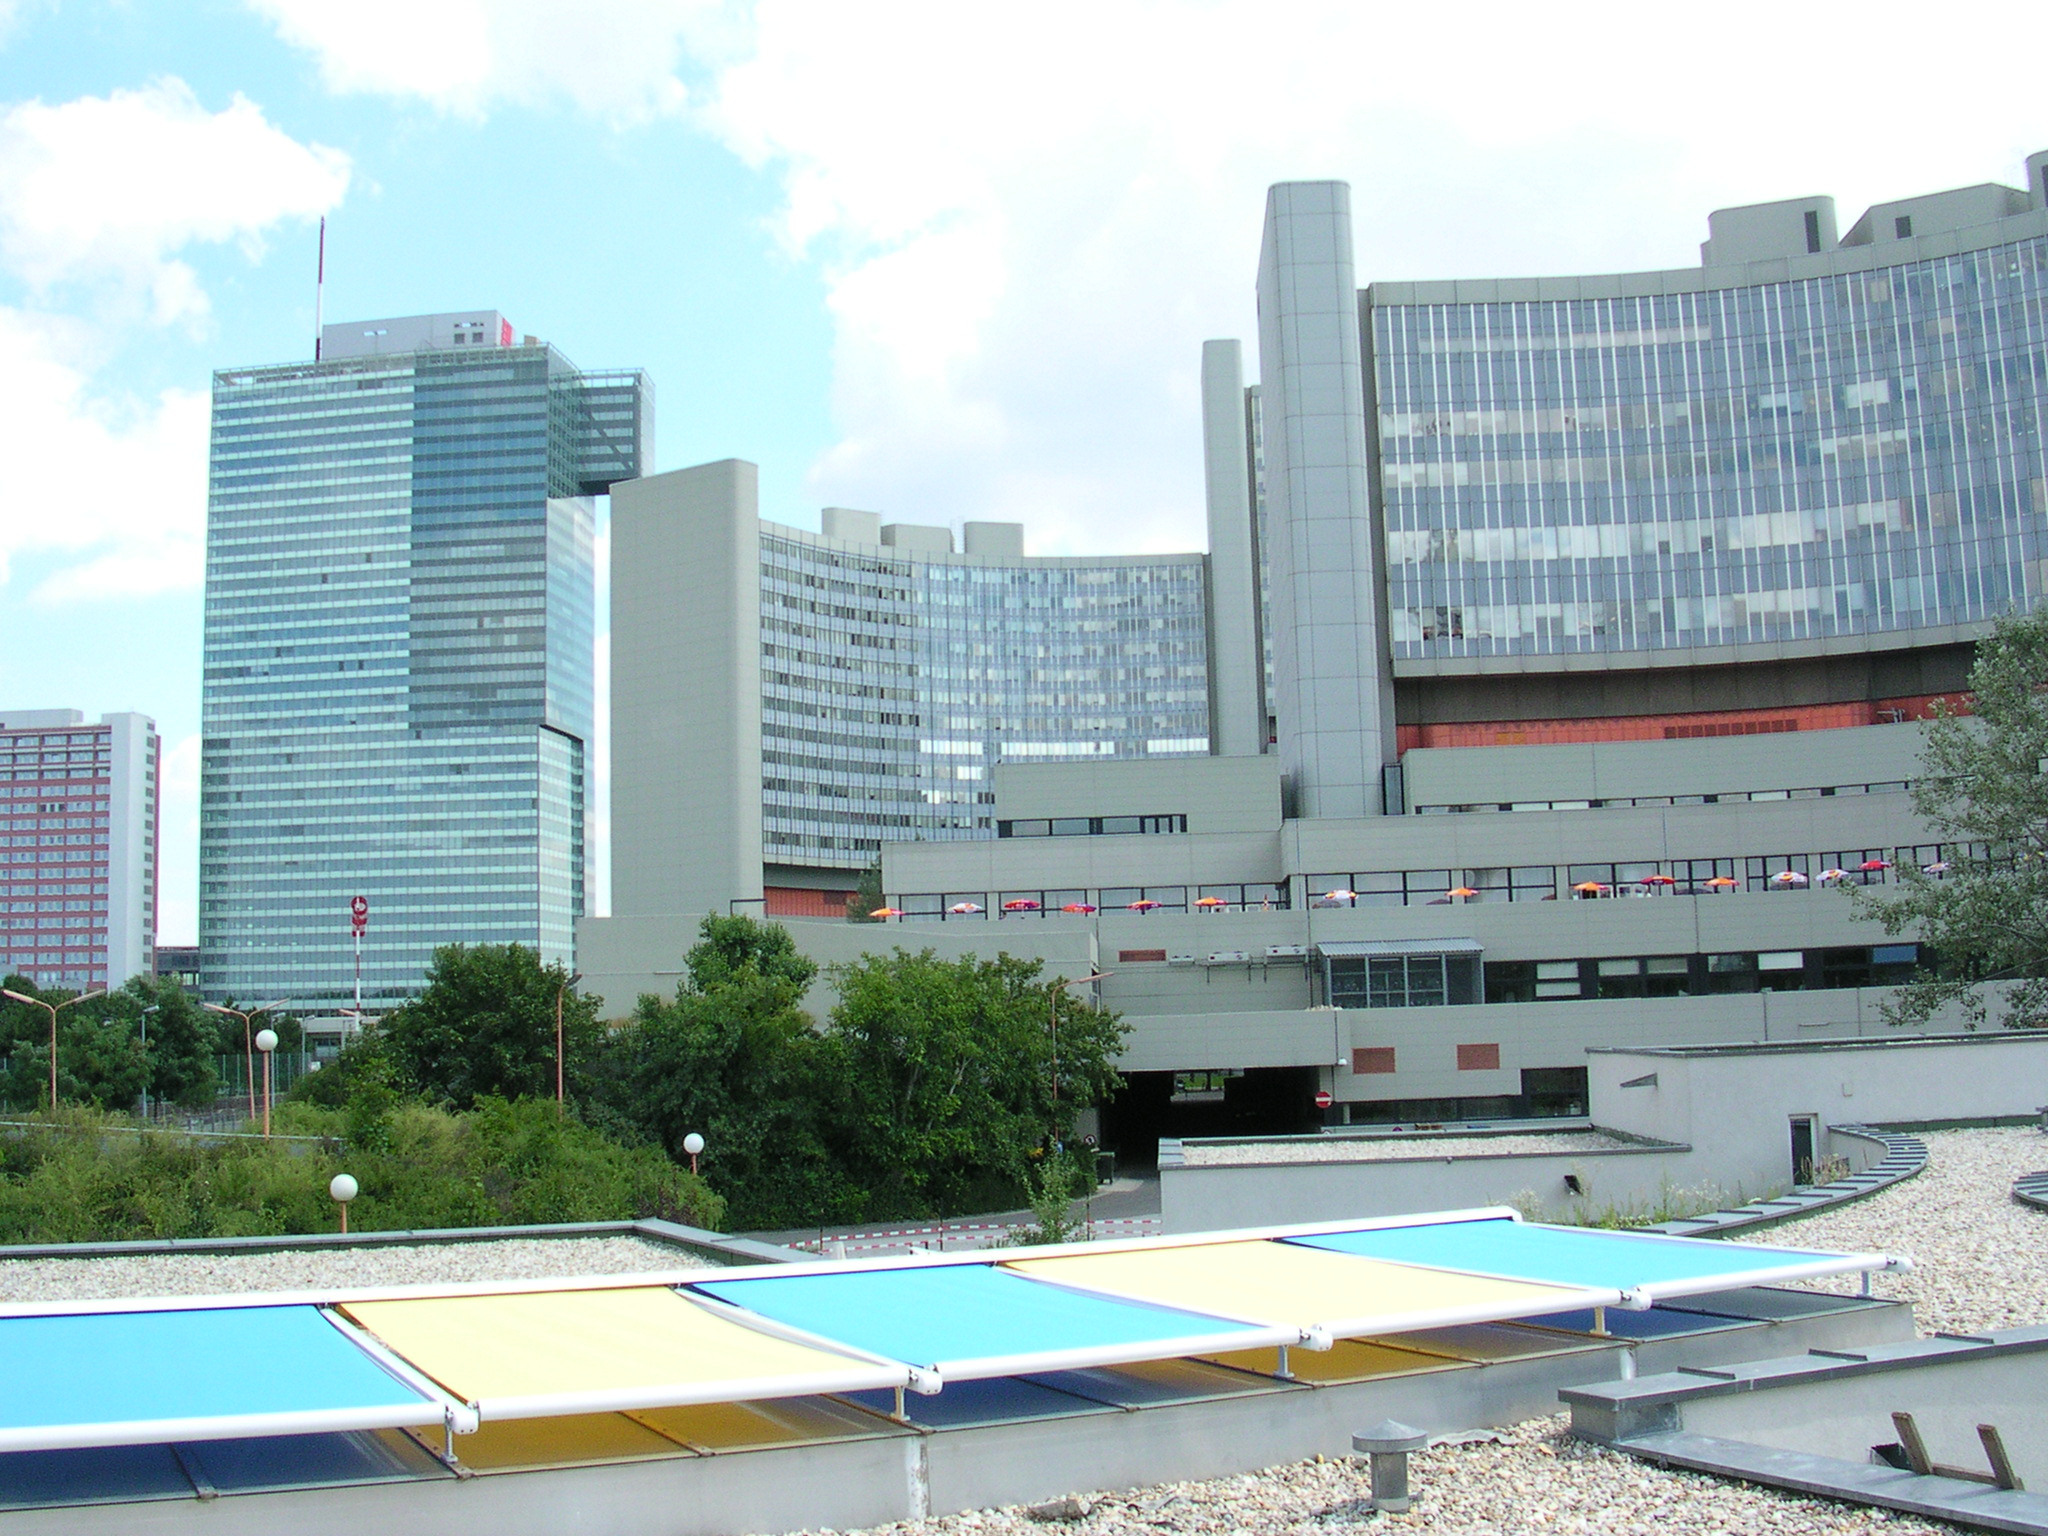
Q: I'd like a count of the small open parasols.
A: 15